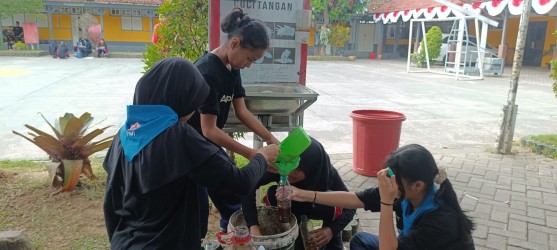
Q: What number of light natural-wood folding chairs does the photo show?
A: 0